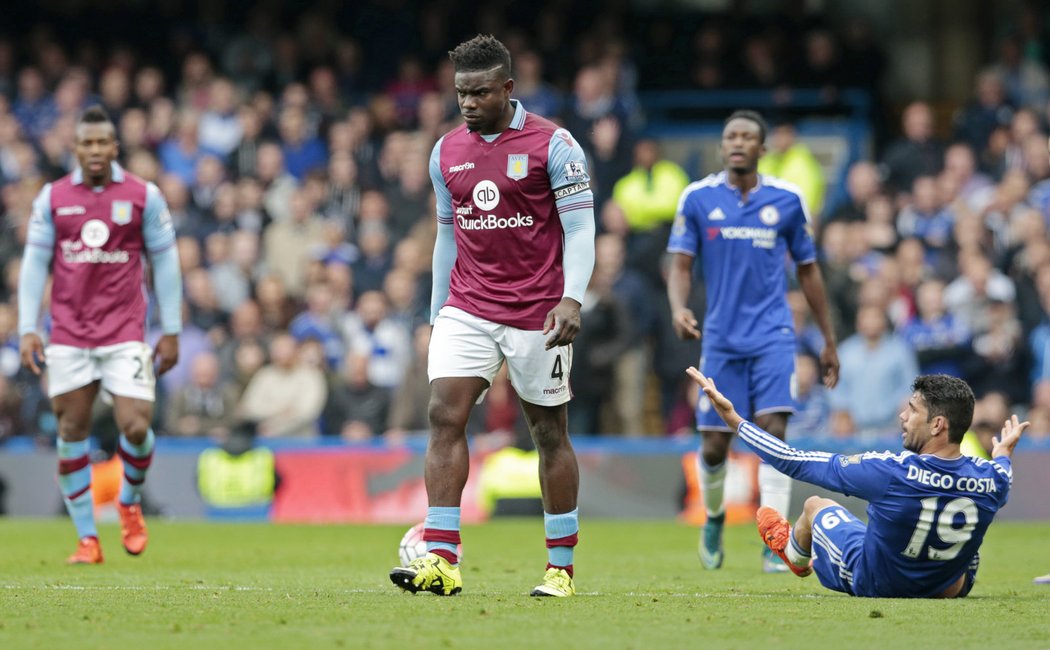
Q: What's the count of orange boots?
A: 3